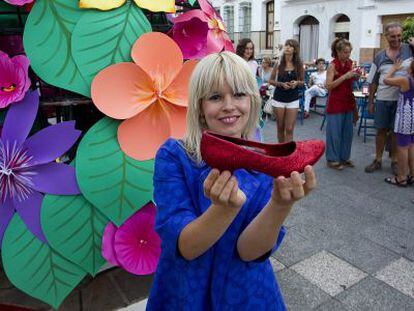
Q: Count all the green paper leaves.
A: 5